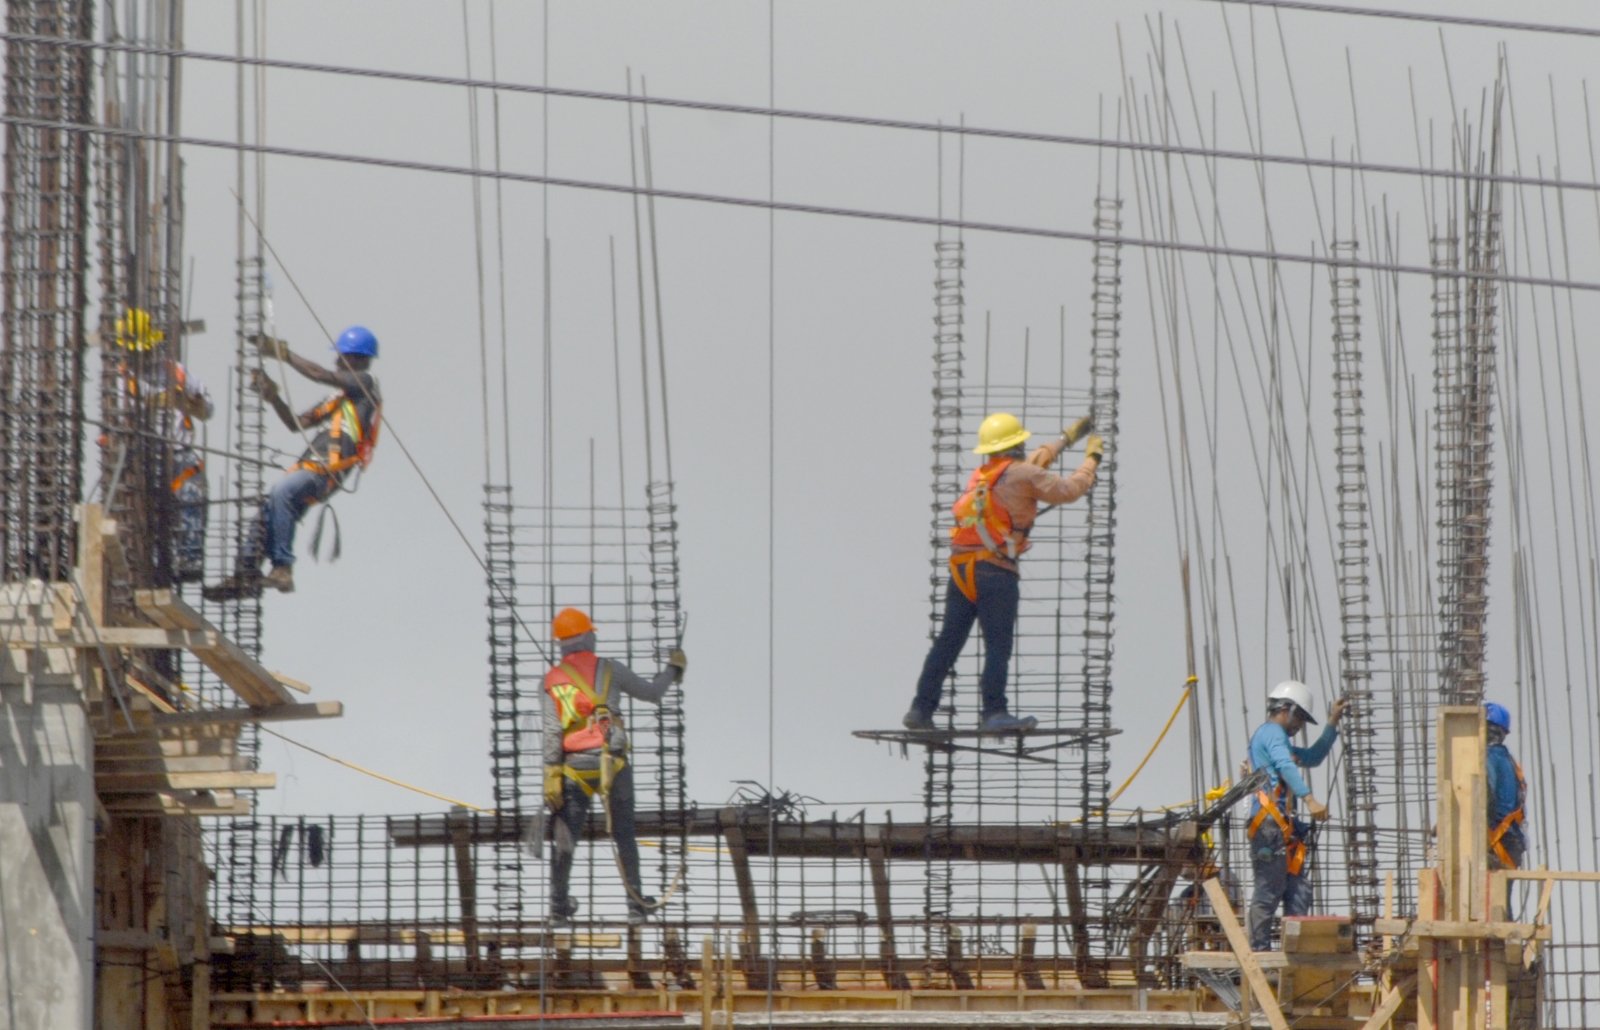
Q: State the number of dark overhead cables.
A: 3